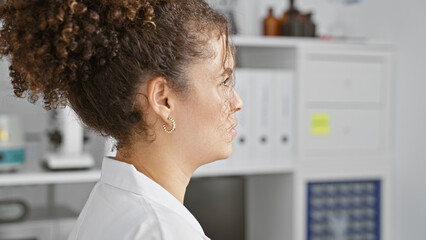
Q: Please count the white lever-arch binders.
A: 3